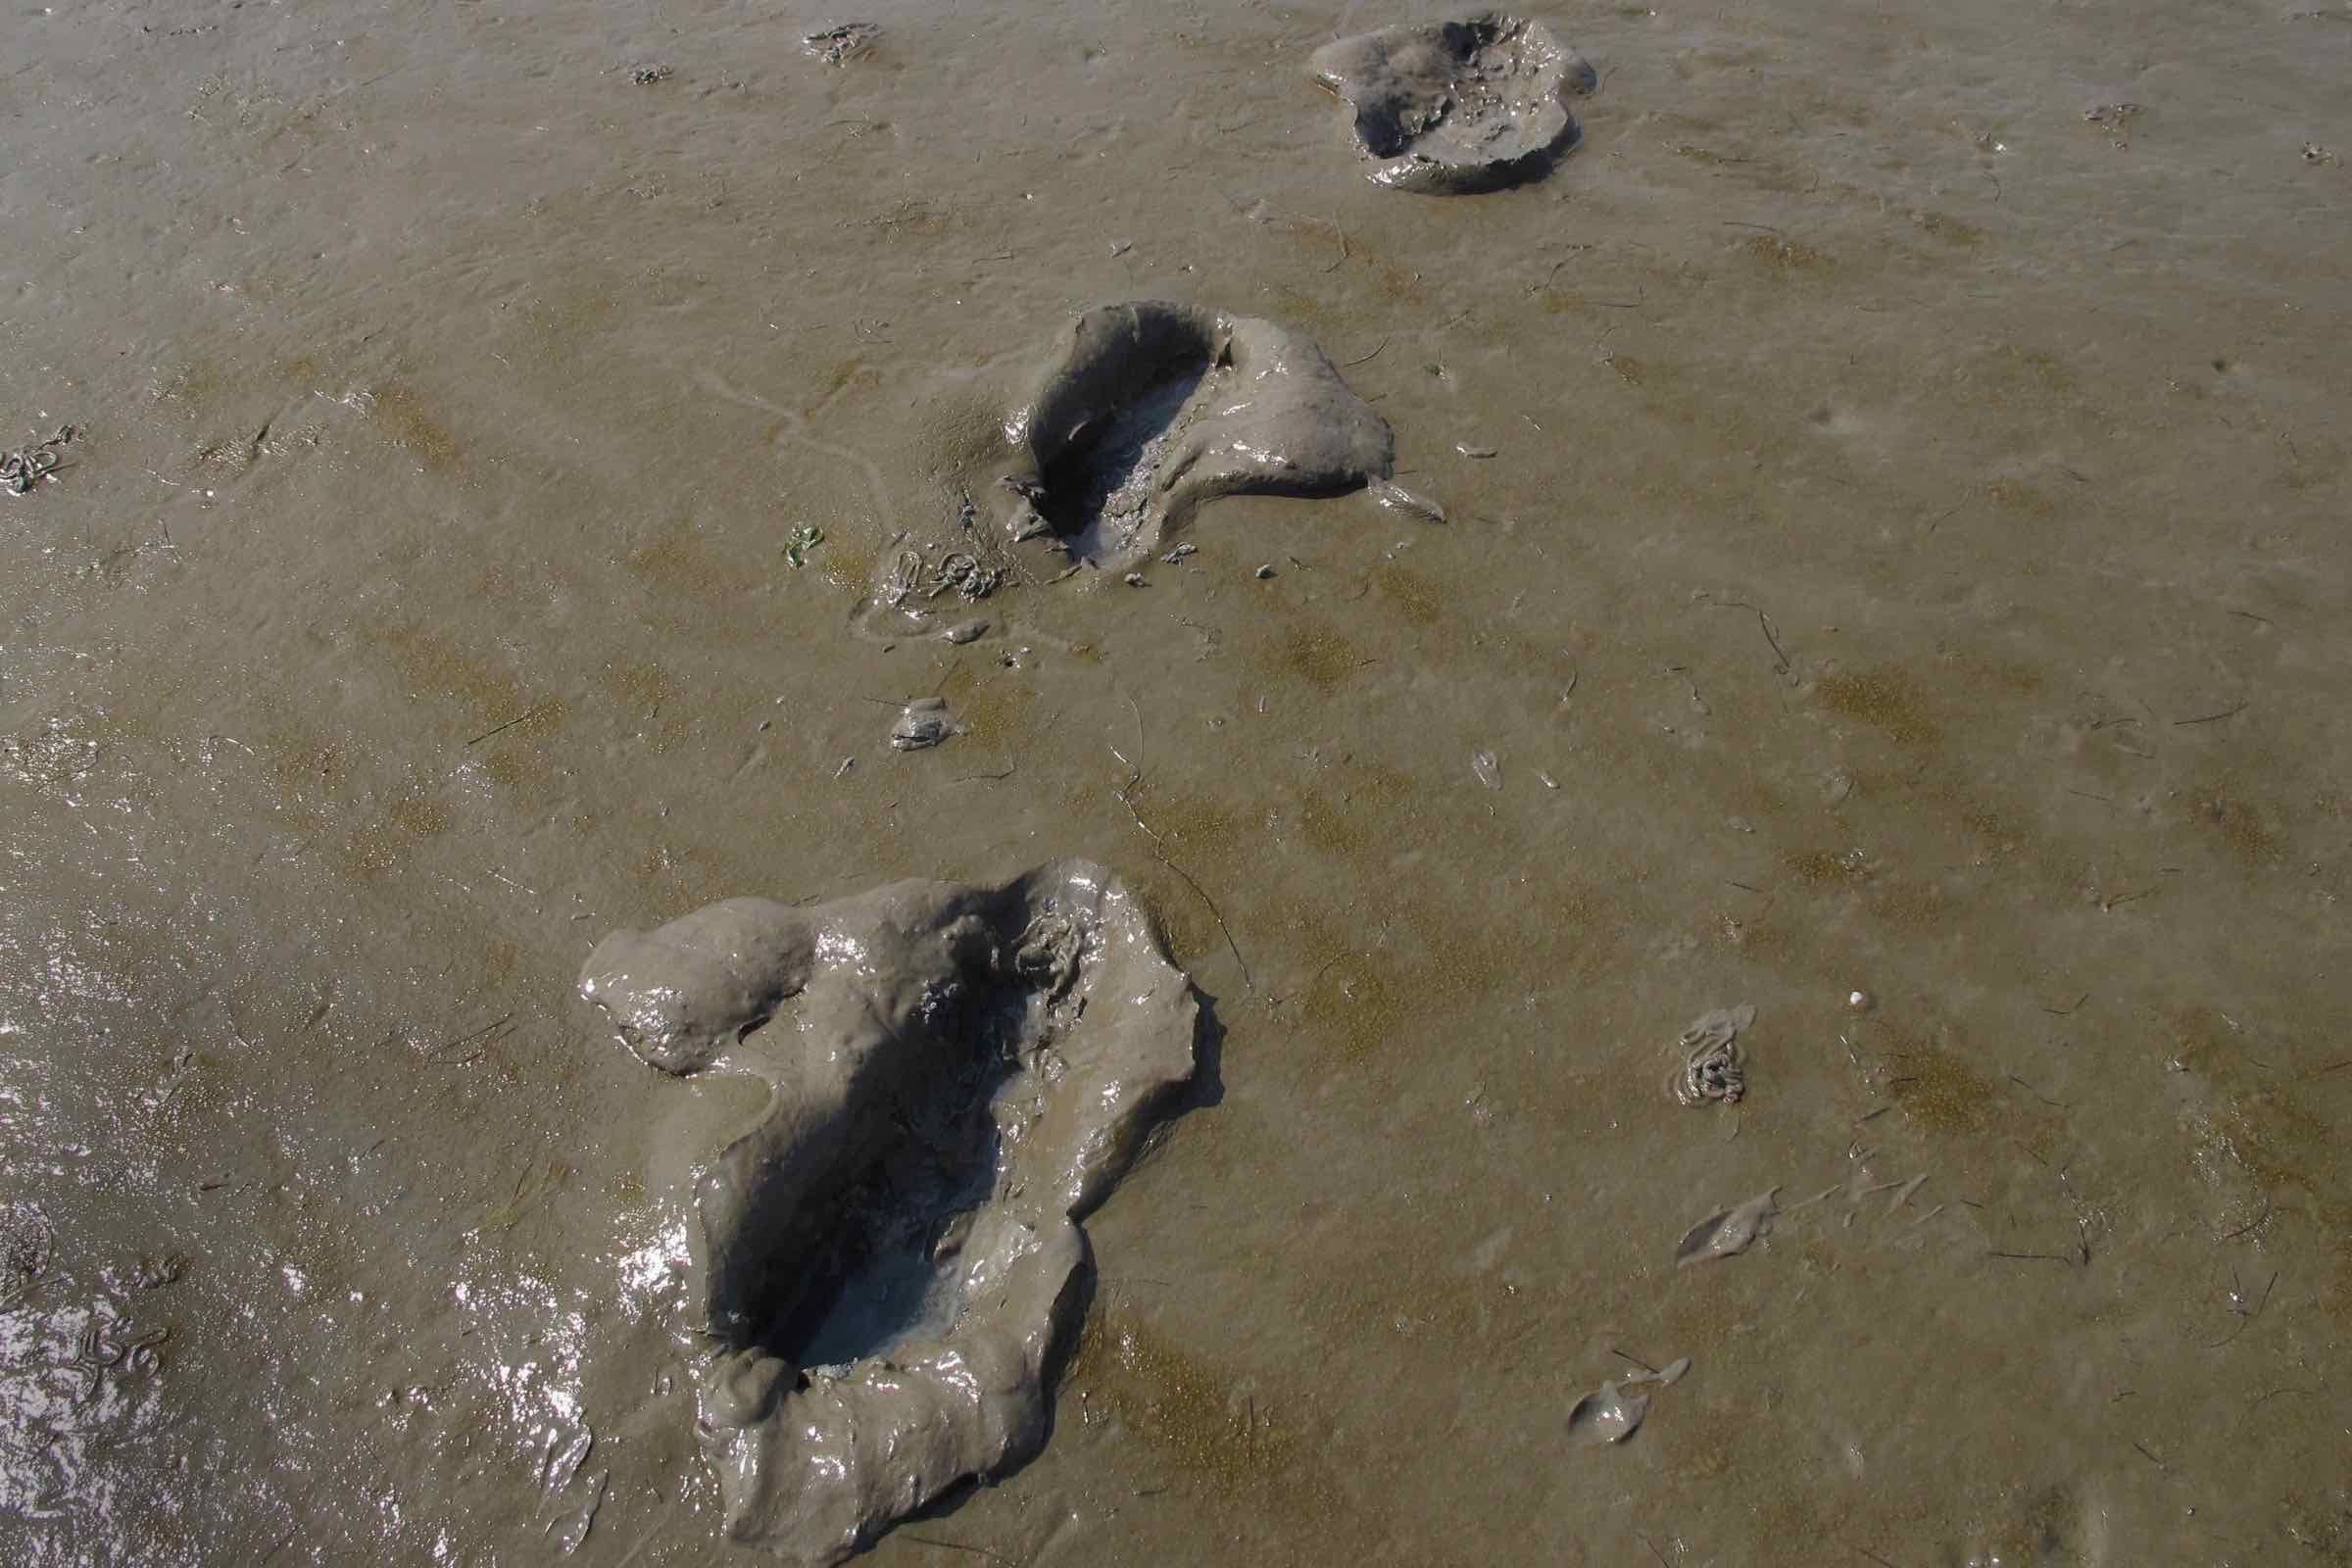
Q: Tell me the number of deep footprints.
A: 3